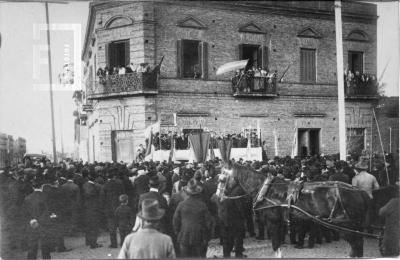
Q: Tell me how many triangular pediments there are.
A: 3